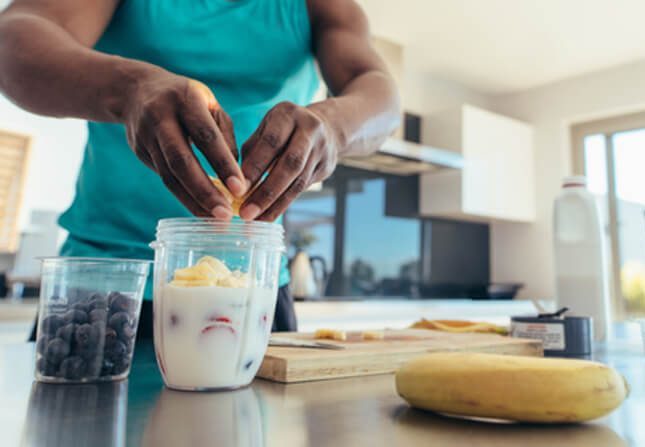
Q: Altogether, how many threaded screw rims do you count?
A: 1